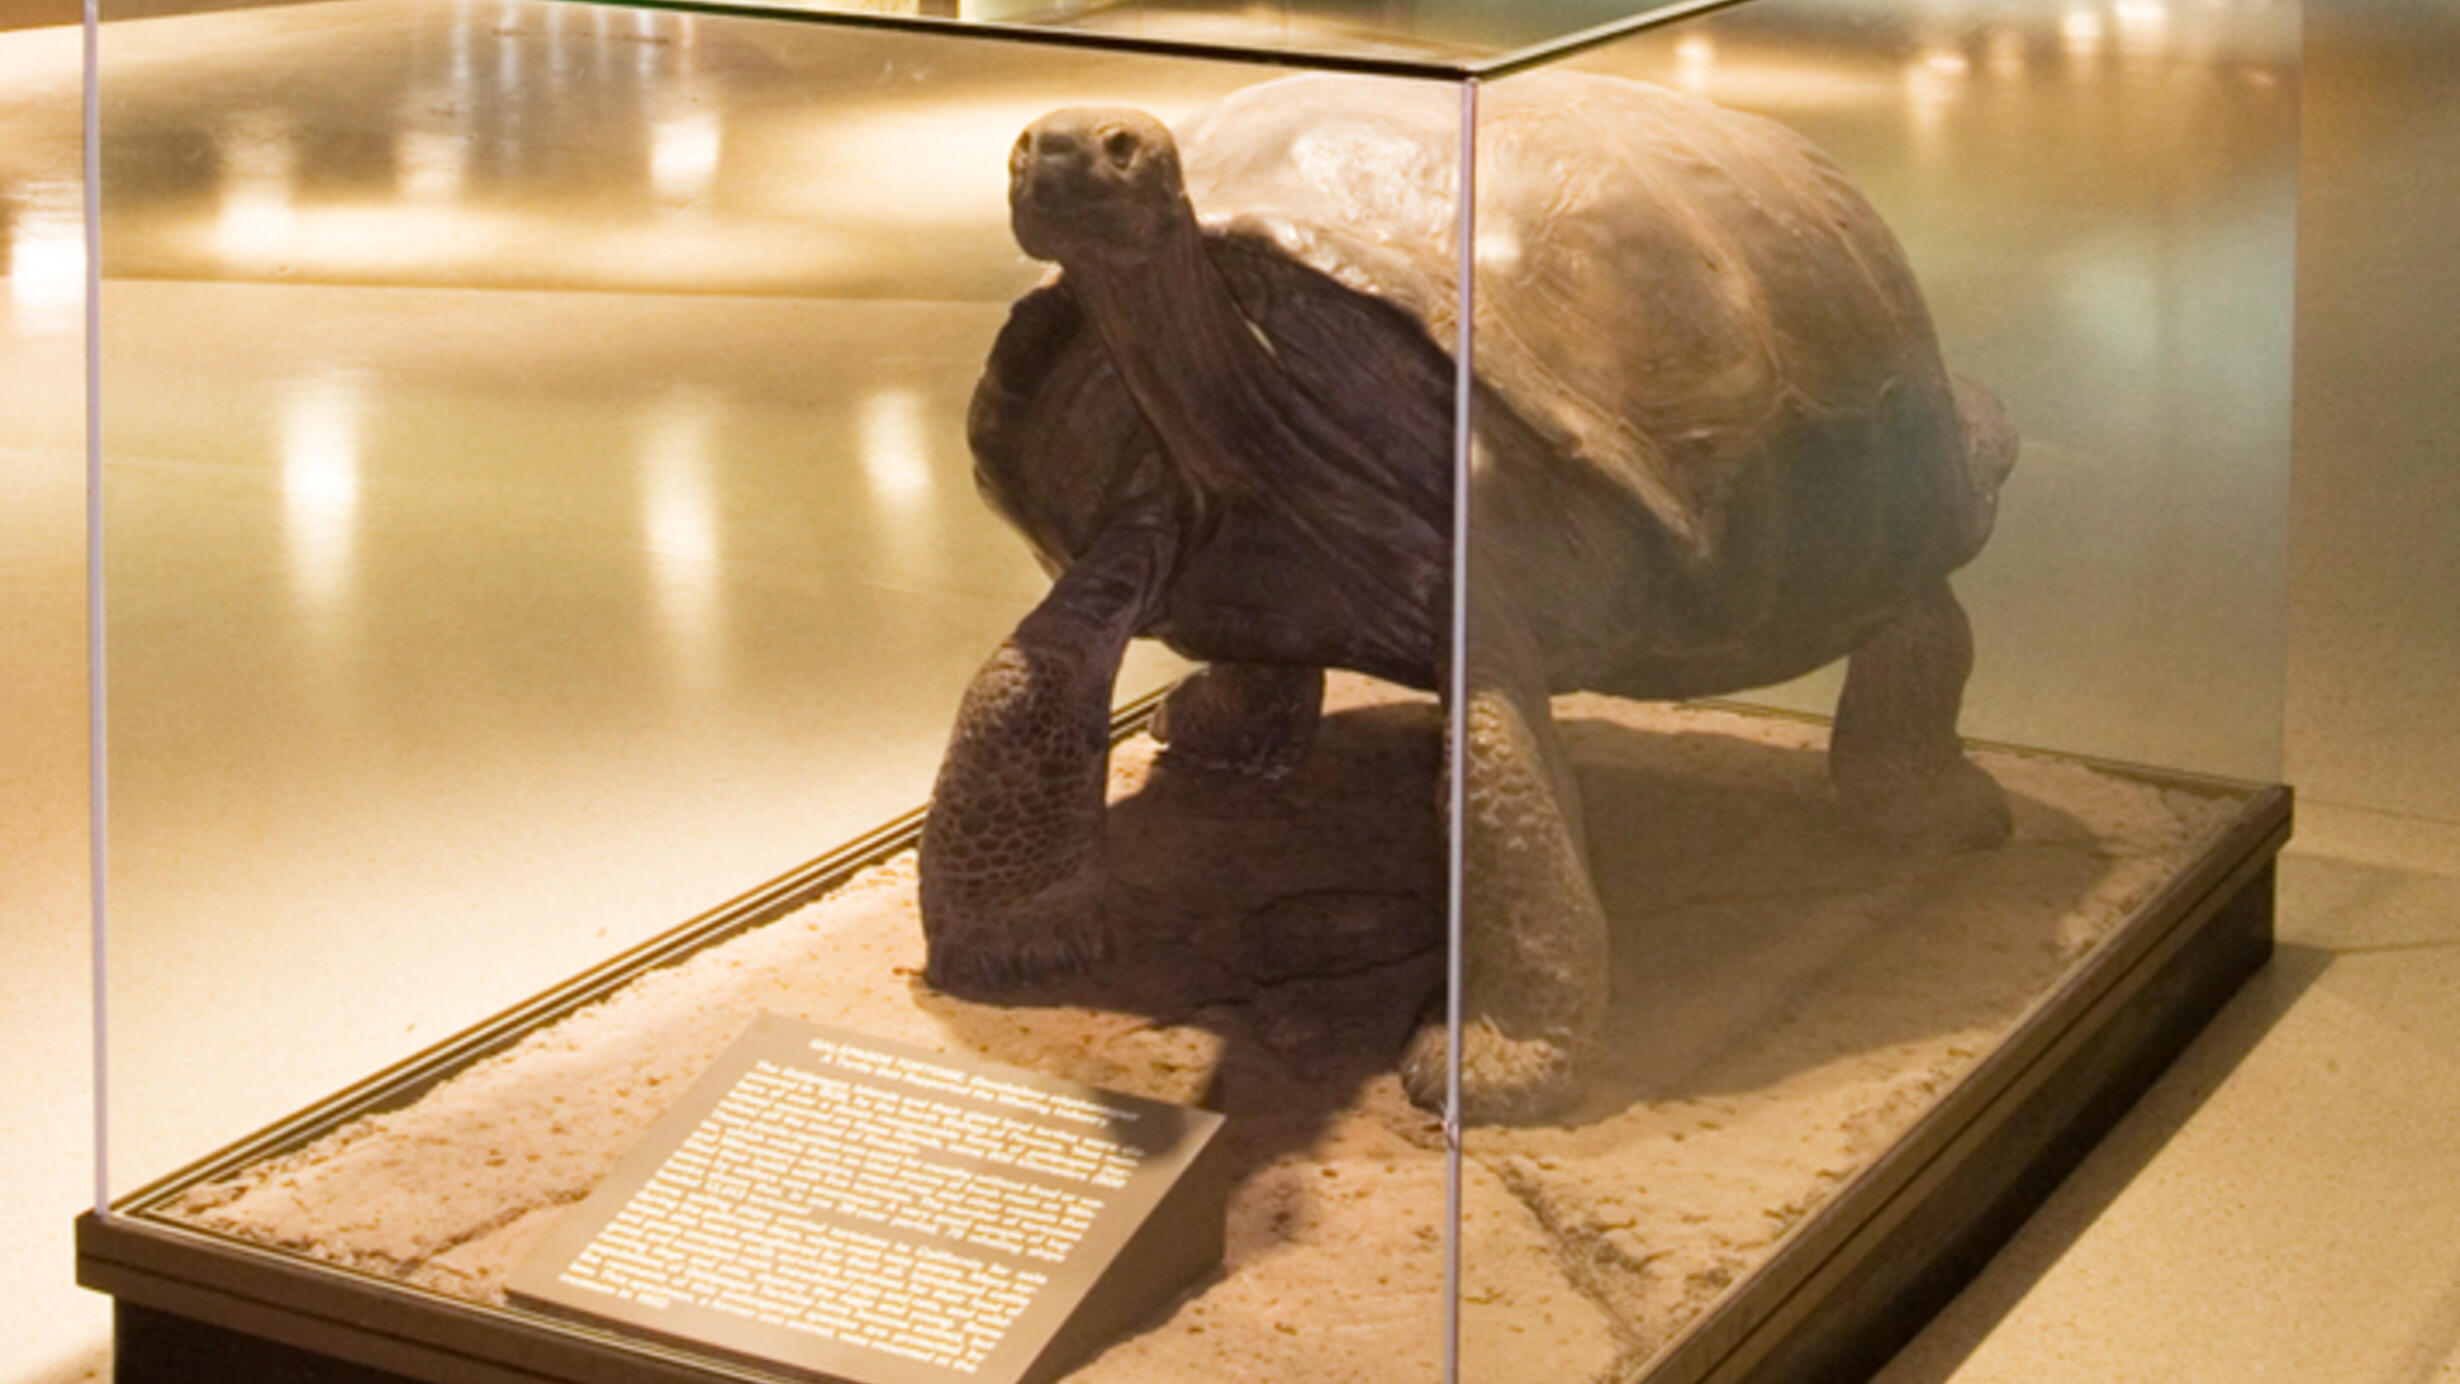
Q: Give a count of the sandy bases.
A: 1